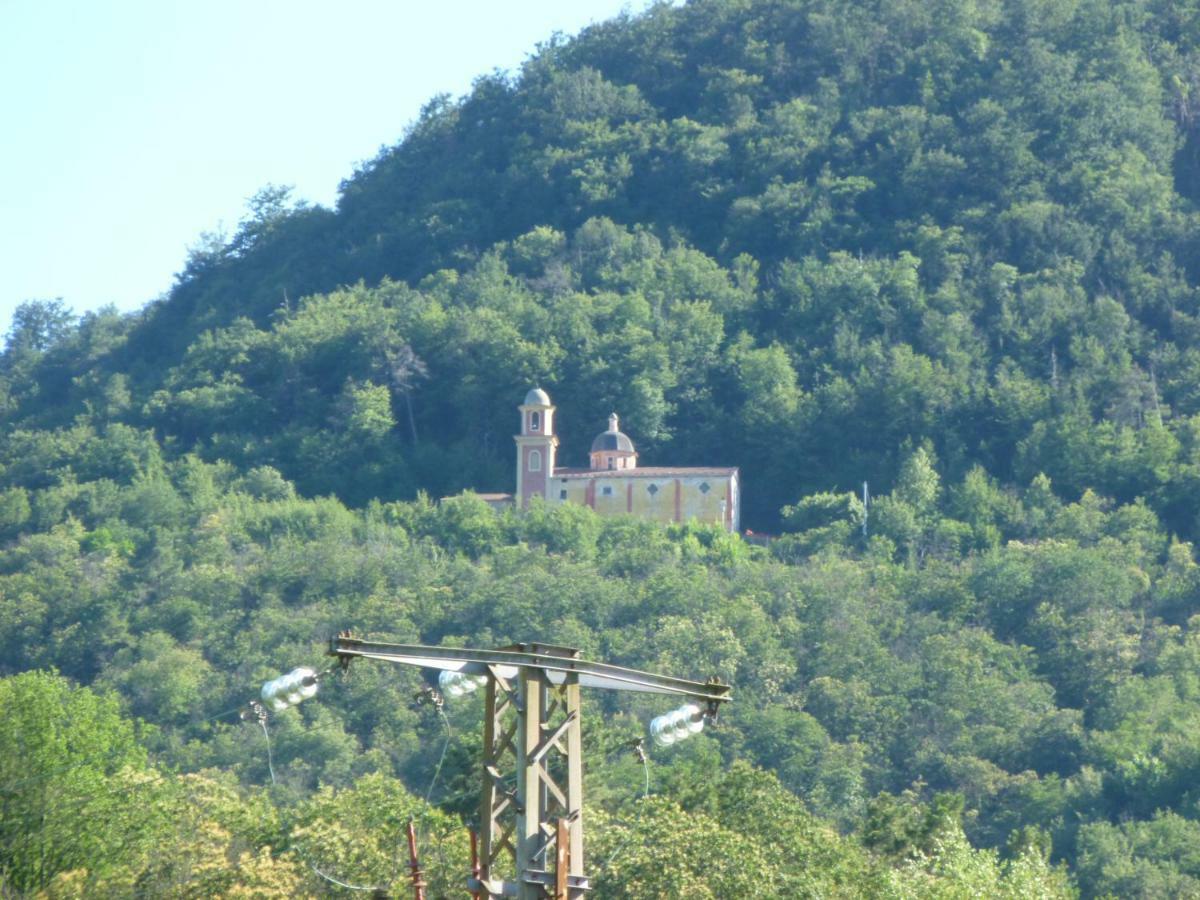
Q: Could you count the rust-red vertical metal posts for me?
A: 3